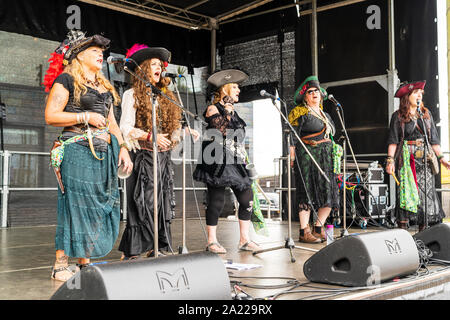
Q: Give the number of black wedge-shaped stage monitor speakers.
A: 3